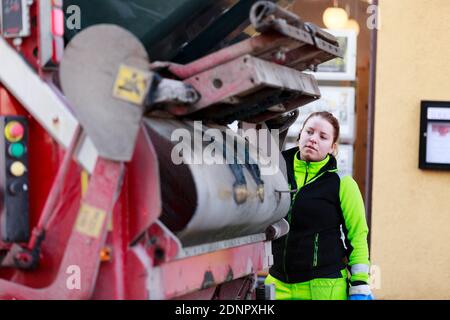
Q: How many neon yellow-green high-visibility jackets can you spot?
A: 1